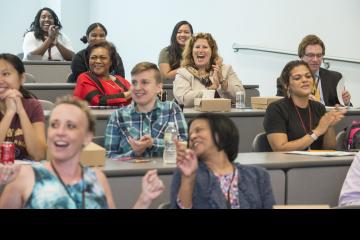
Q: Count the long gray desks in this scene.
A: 4